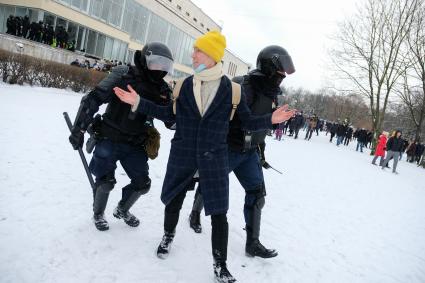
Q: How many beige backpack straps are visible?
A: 2